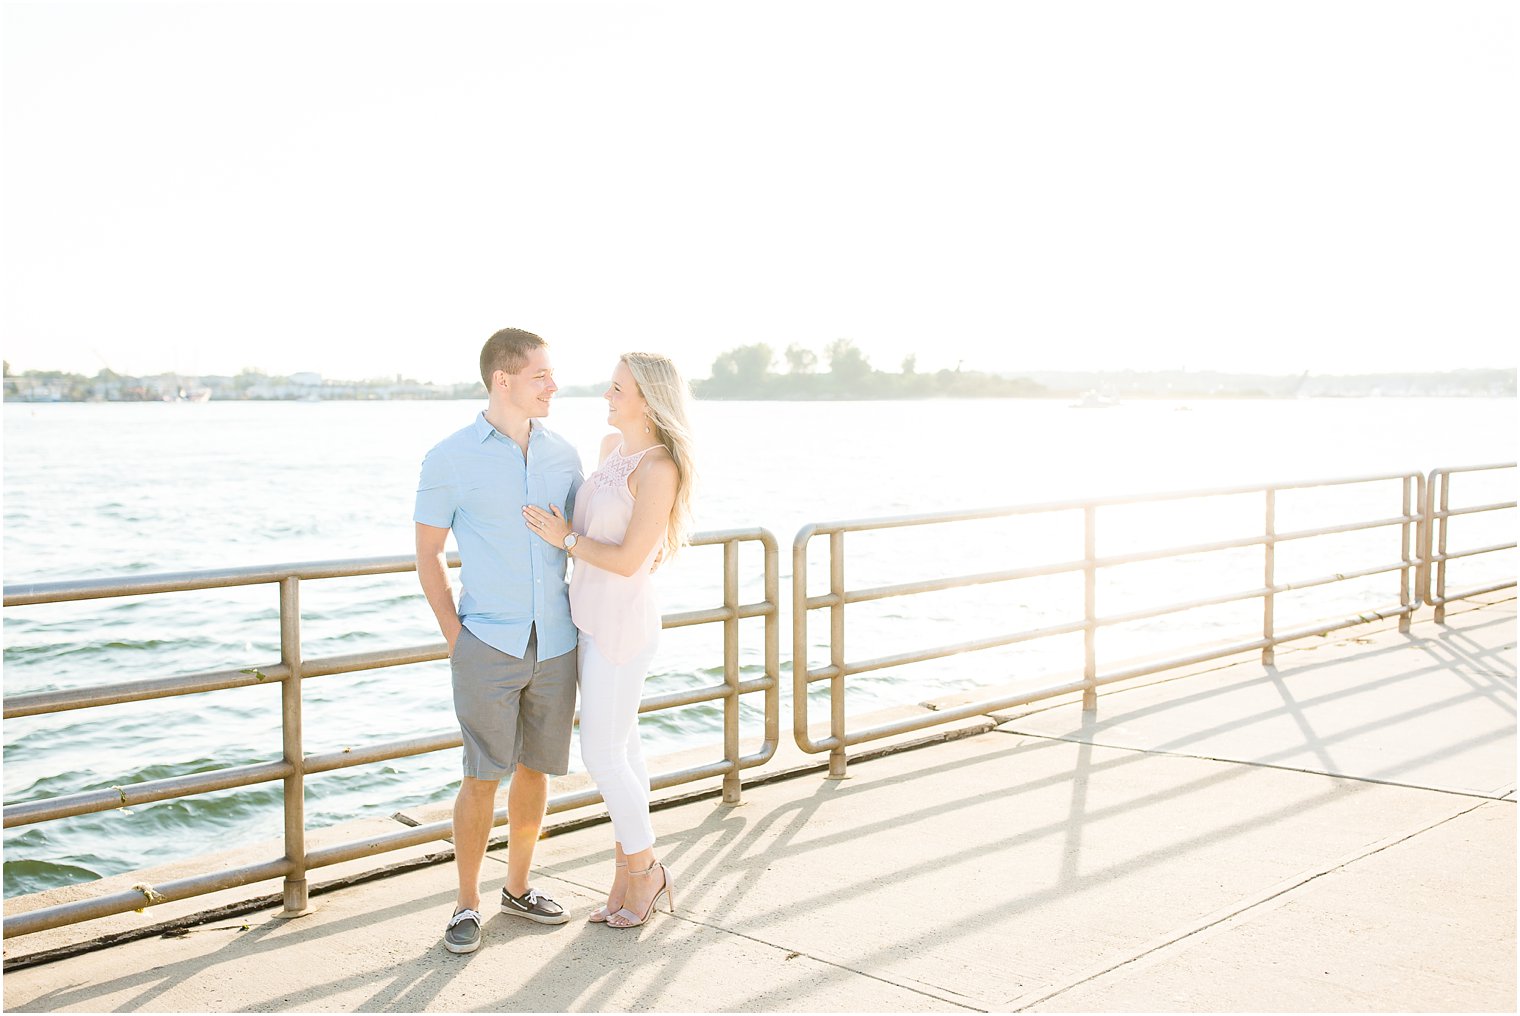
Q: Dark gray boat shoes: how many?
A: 2